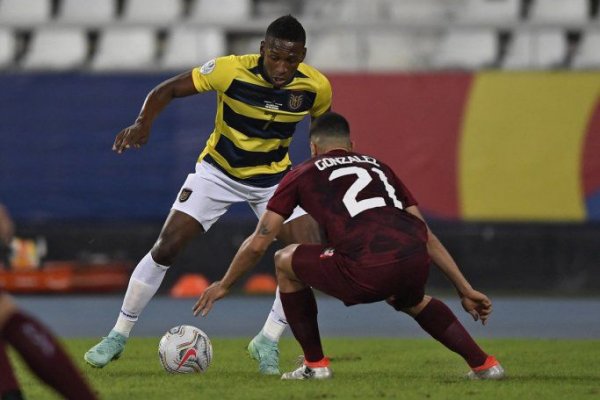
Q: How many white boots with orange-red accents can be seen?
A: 2